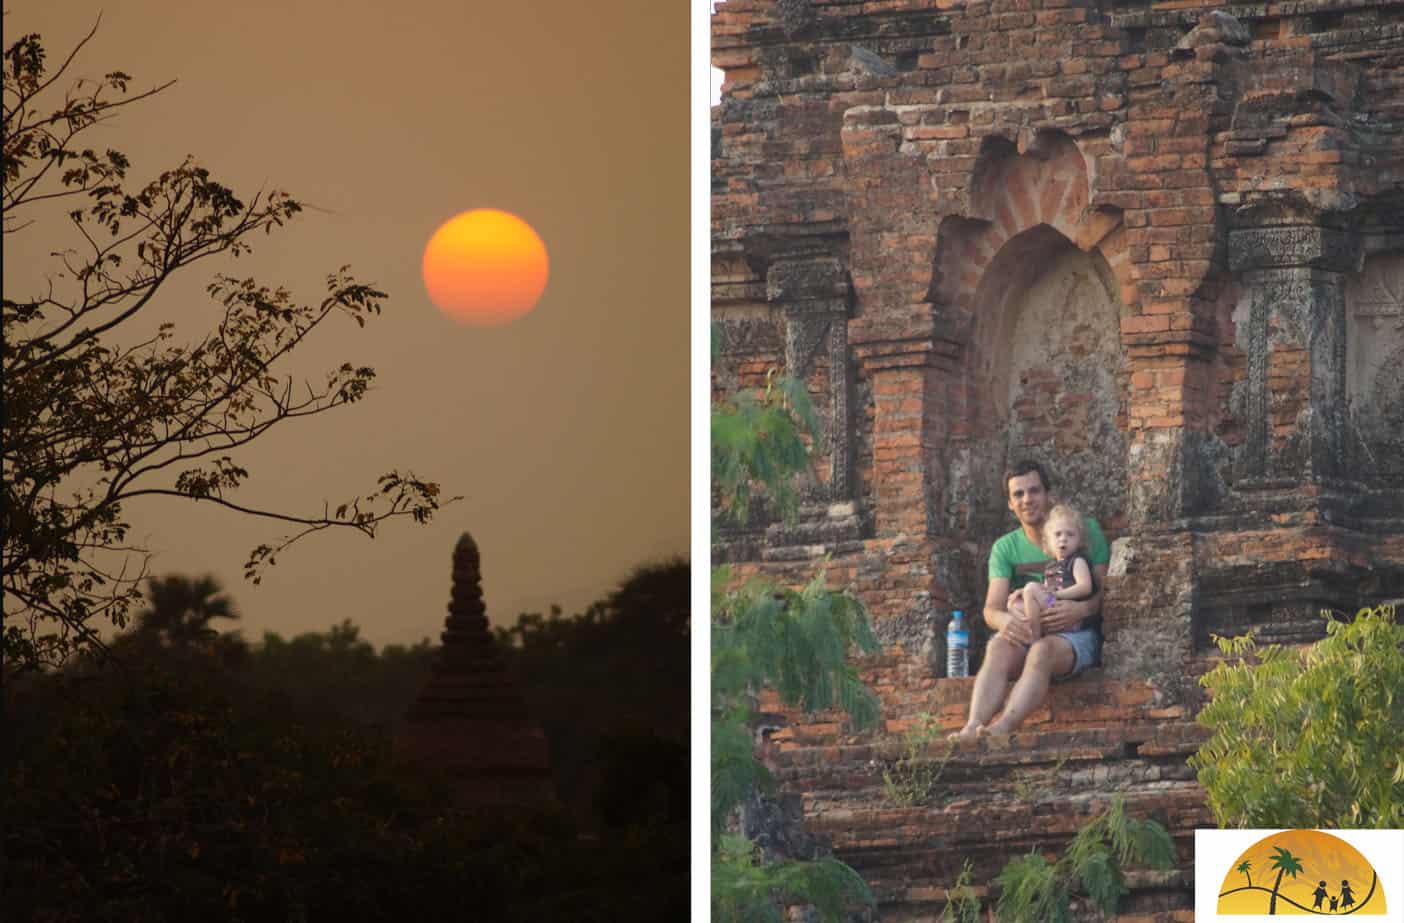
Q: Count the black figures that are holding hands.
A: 3